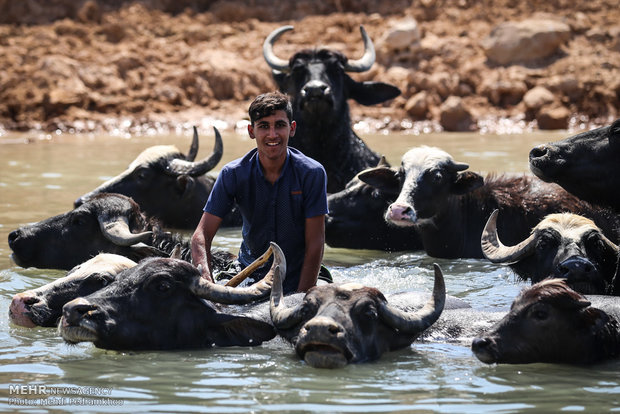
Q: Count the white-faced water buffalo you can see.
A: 4